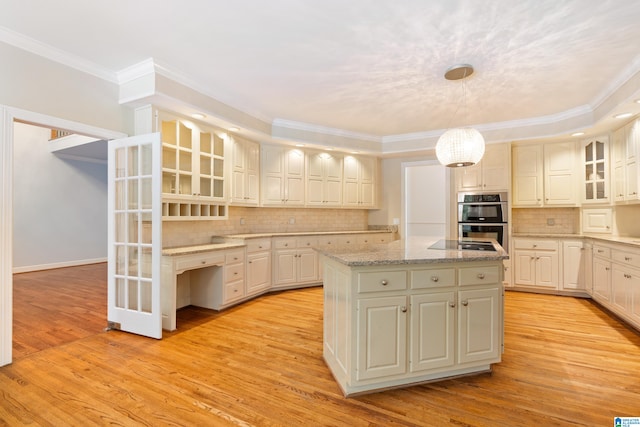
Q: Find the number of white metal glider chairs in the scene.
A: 0